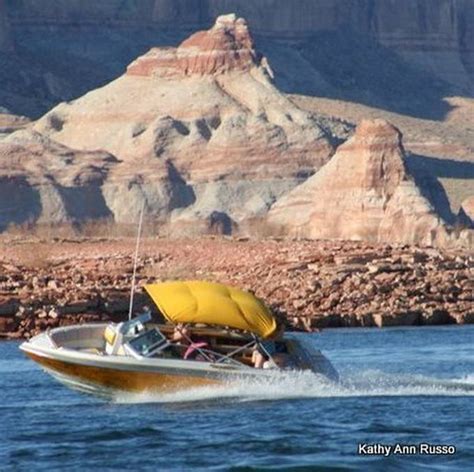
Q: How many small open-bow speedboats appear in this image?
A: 1